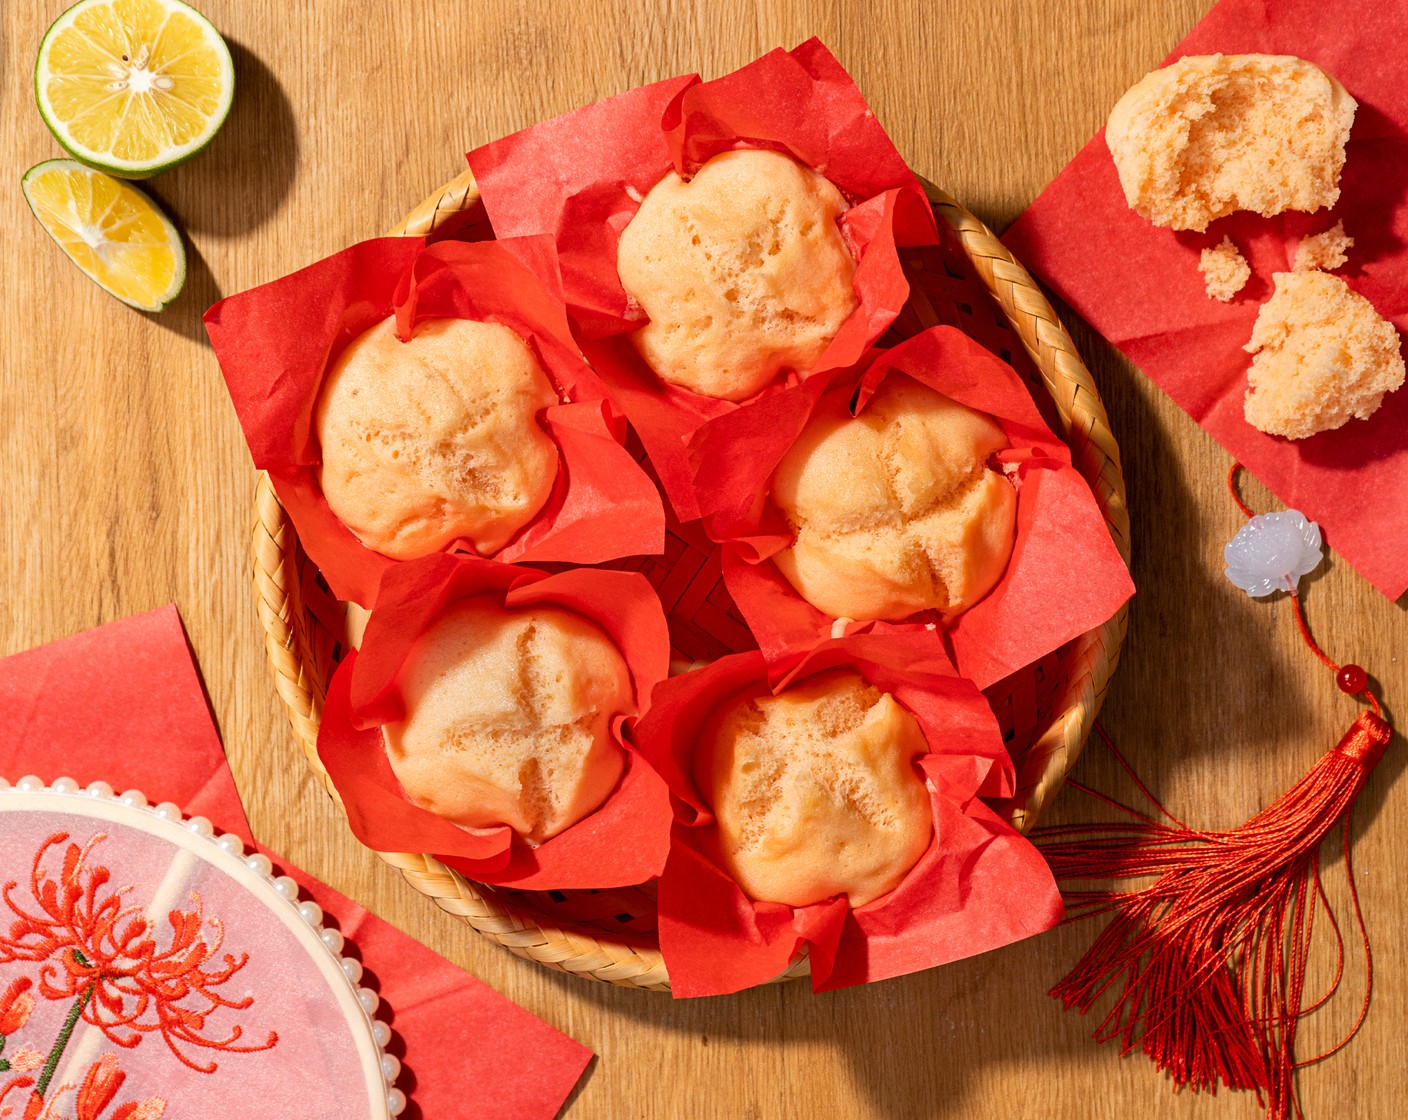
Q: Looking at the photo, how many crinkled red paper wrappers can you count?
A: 5